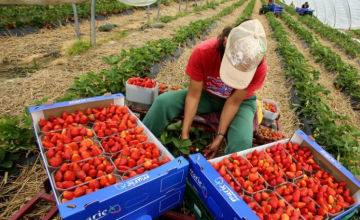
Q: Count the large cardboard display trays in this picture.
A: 2